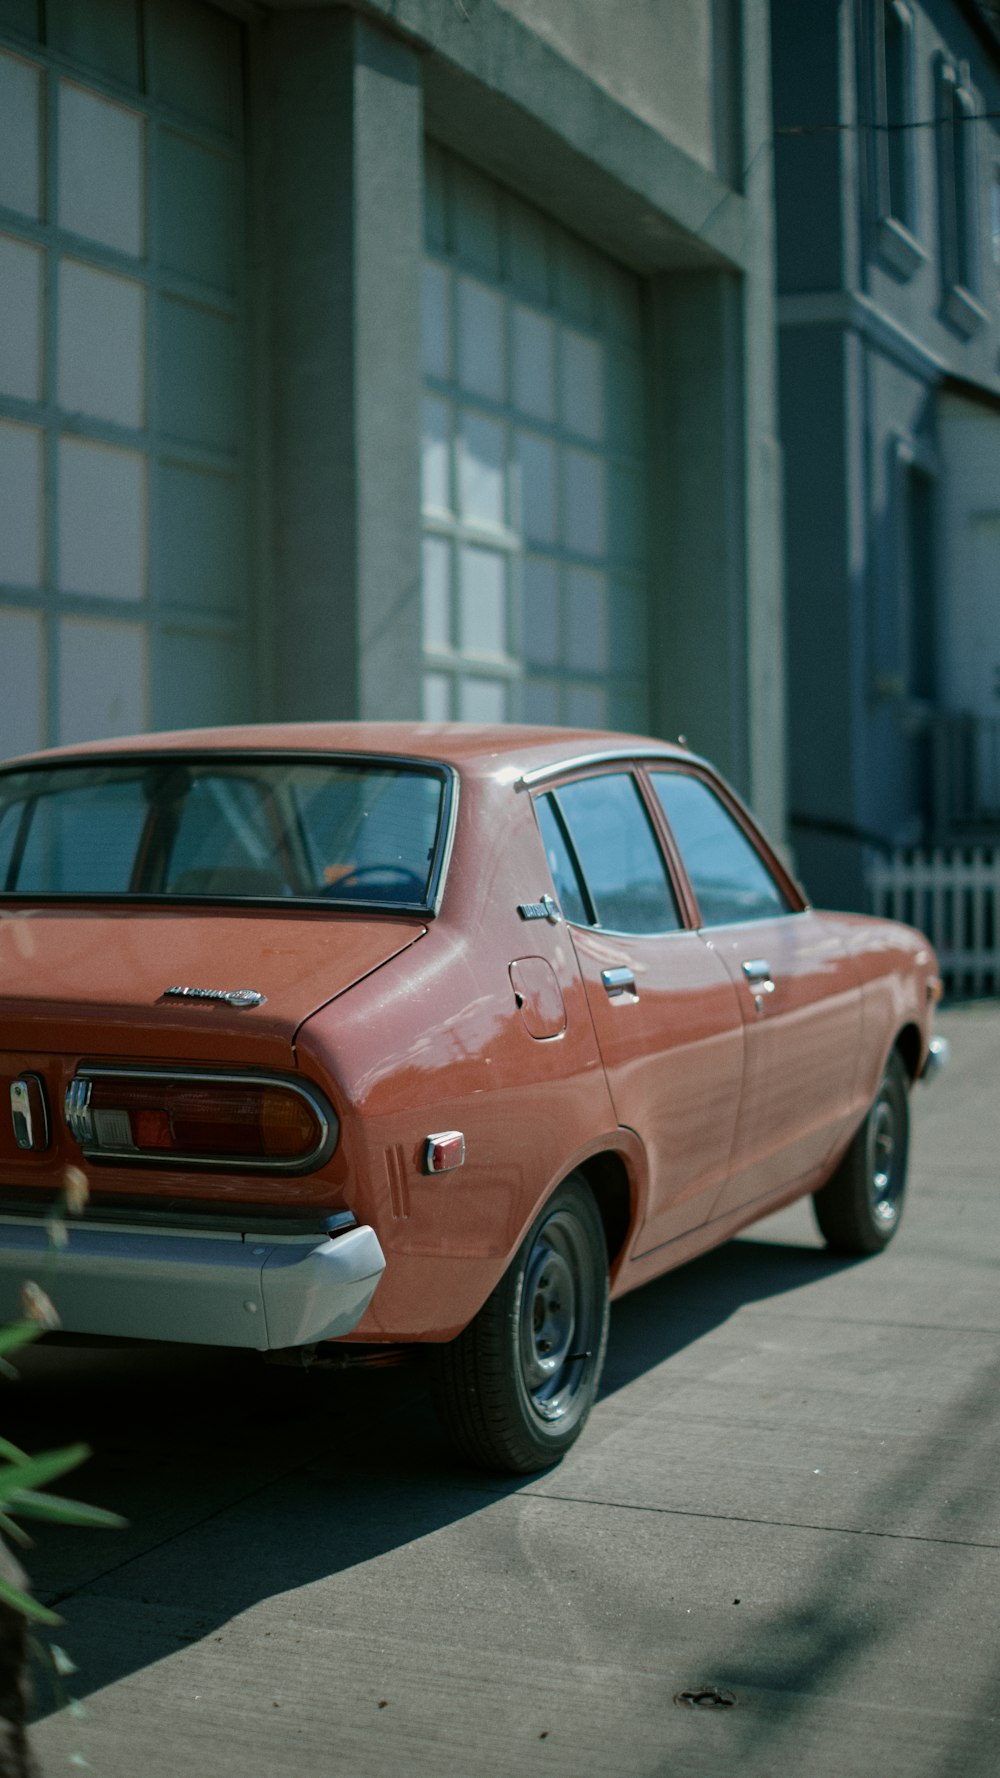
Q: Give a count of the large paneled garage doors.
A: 2